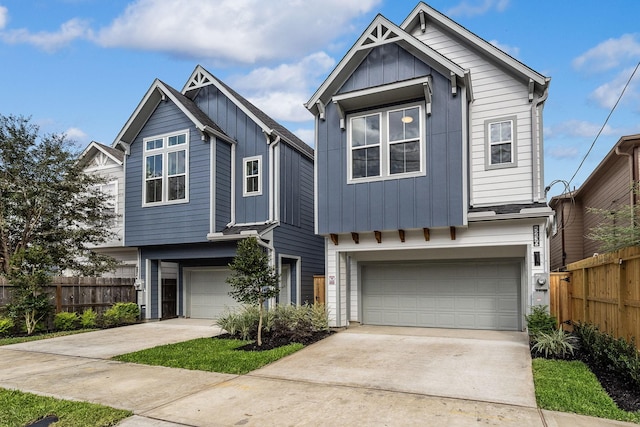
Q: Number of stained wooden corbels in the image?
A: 6